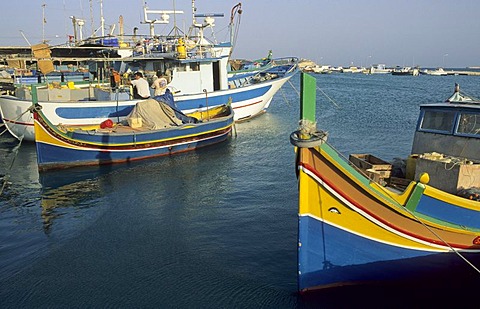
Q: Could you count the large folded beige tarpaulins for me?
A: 1